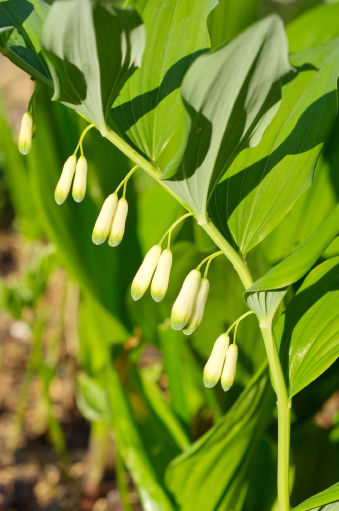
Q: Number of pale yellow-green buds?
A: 11